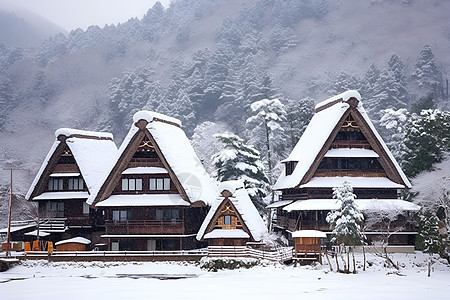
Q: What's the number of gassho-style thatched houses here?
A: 4